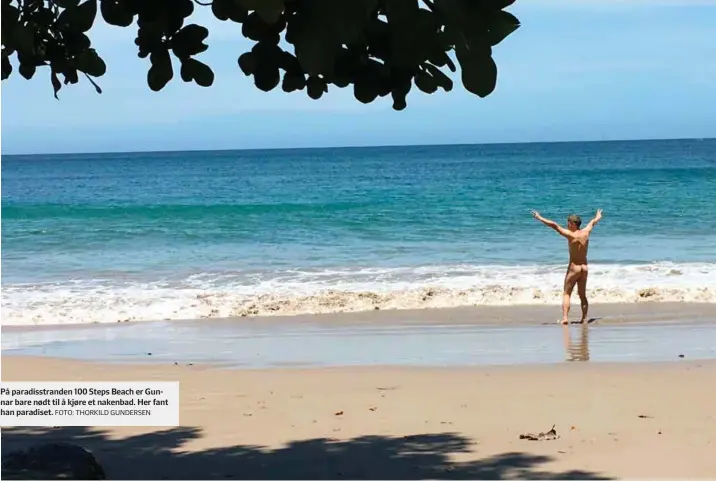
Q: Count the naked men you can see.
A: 1